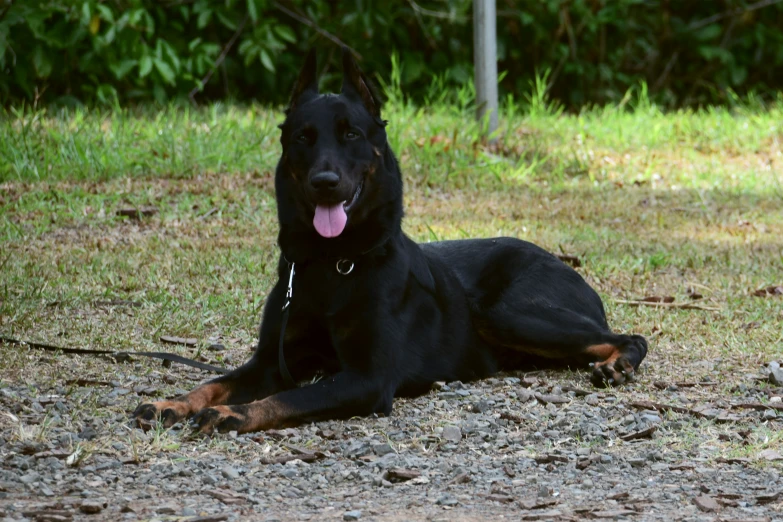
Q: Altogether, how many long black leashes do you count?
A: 1